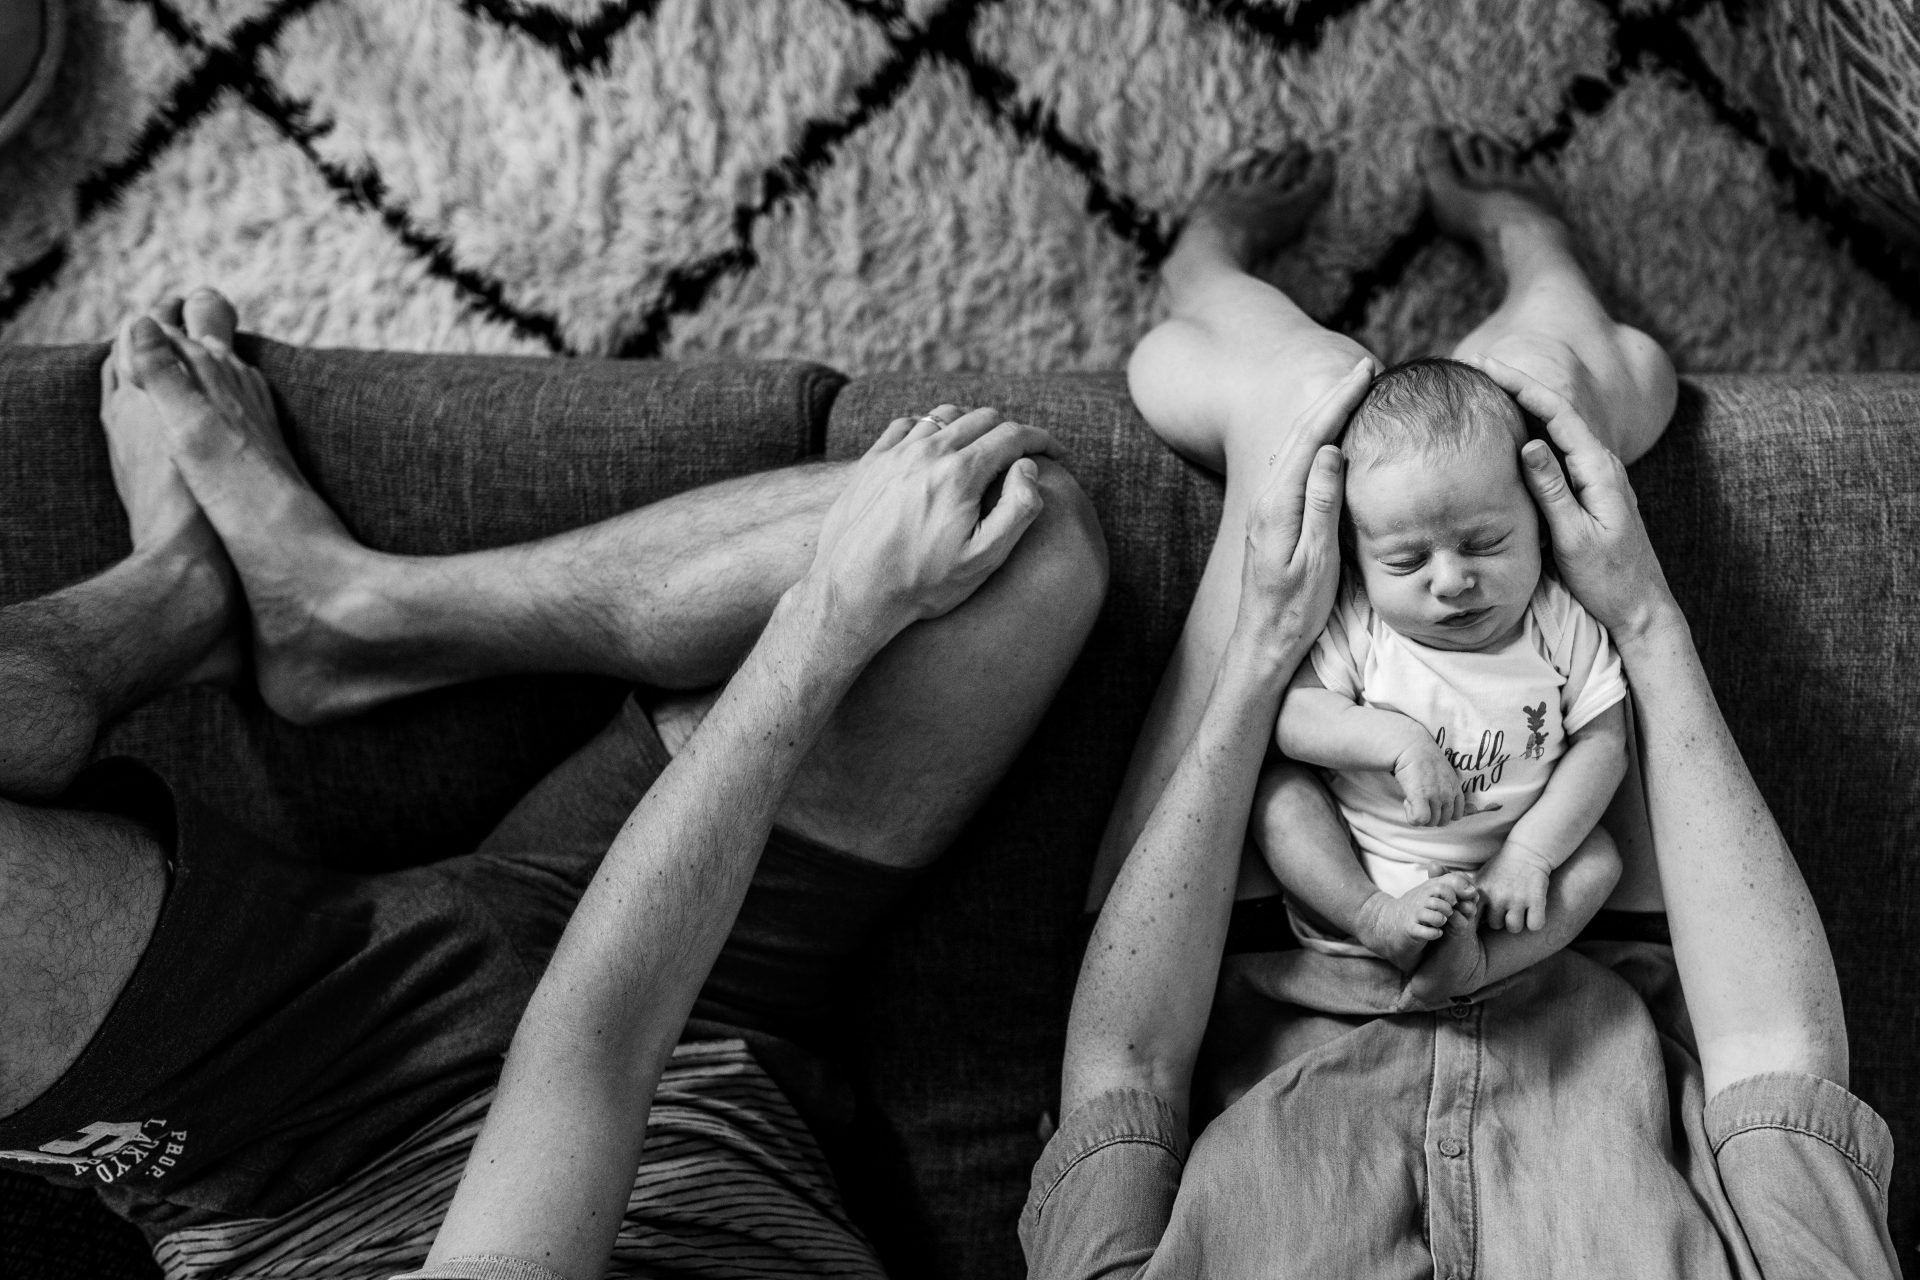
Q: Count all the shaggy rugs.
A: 1